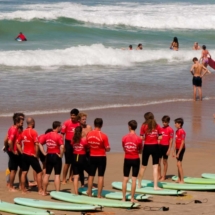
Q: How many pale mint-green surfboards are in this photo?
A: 8